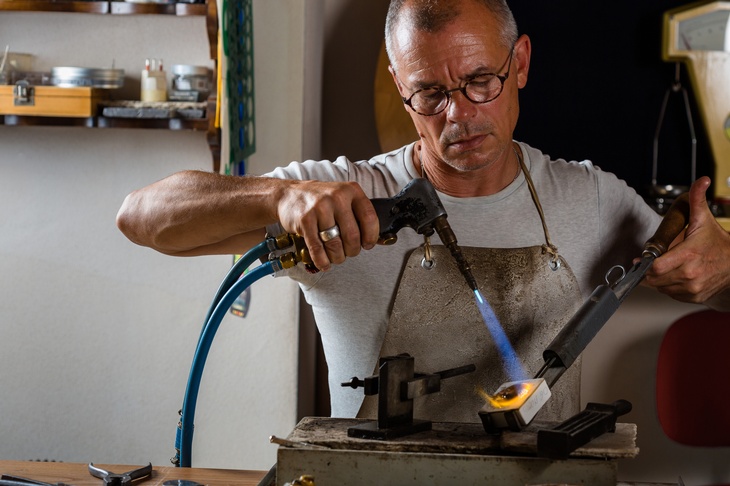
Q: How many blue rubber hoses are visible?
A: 2